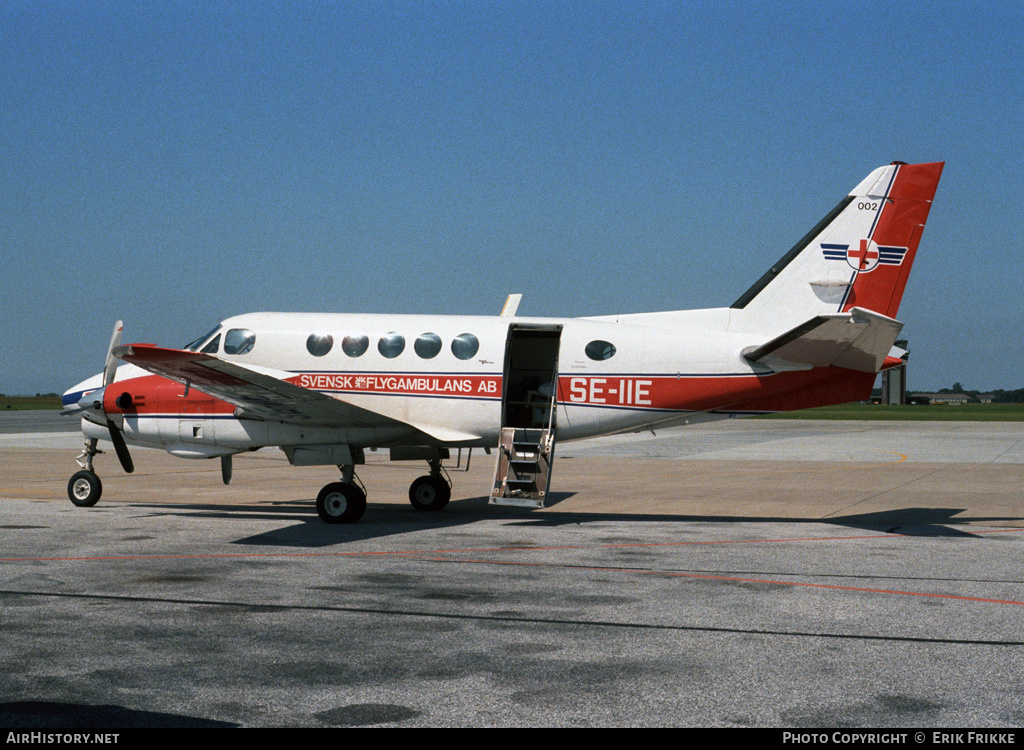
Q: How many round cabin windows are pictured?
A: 6